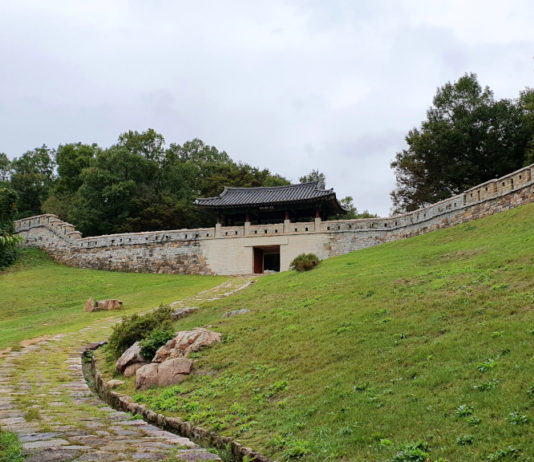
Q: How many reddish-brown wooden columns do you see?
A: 4